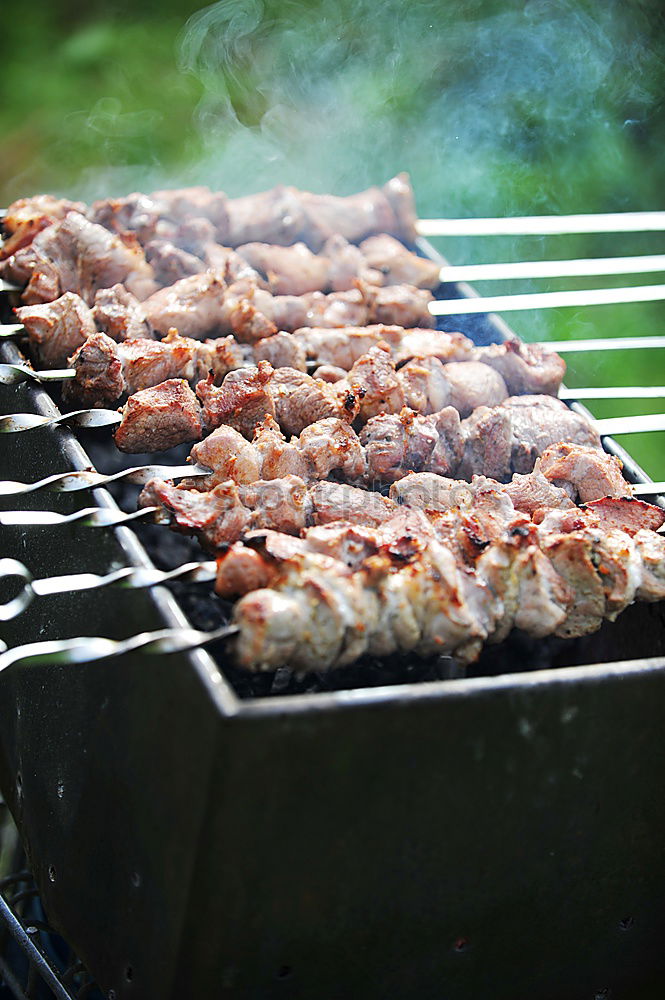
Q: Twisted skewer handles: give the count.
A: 6